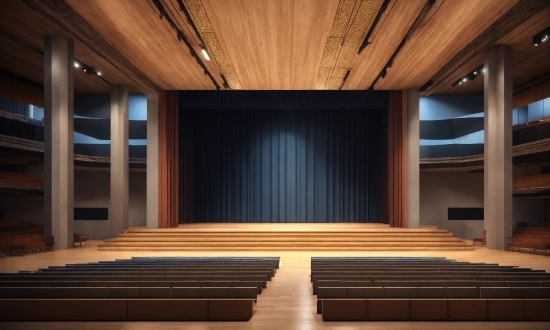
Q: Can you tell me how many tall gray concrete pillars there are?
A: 5